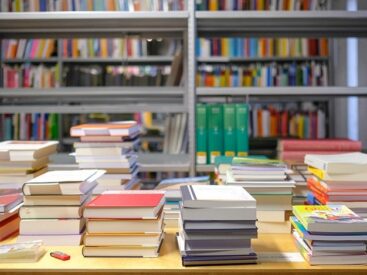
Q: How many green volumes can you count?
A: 4